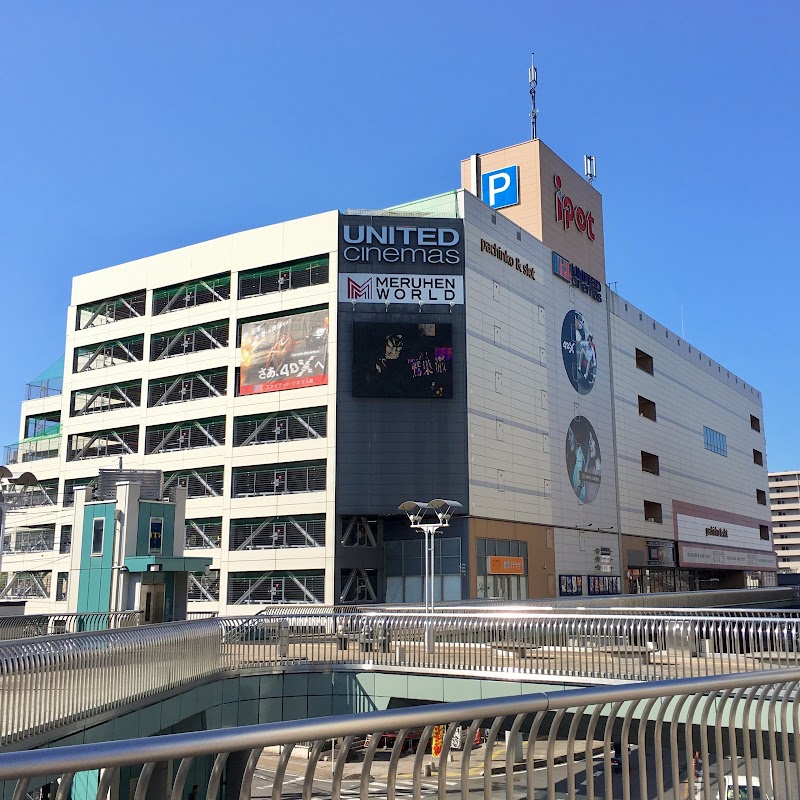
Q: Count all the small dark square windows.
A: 8